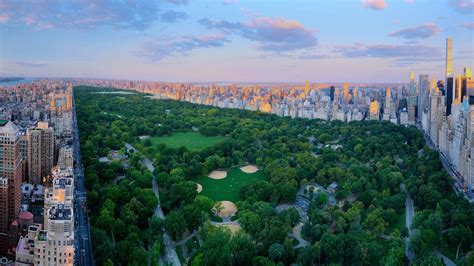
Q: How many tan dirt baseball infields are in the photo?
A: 4